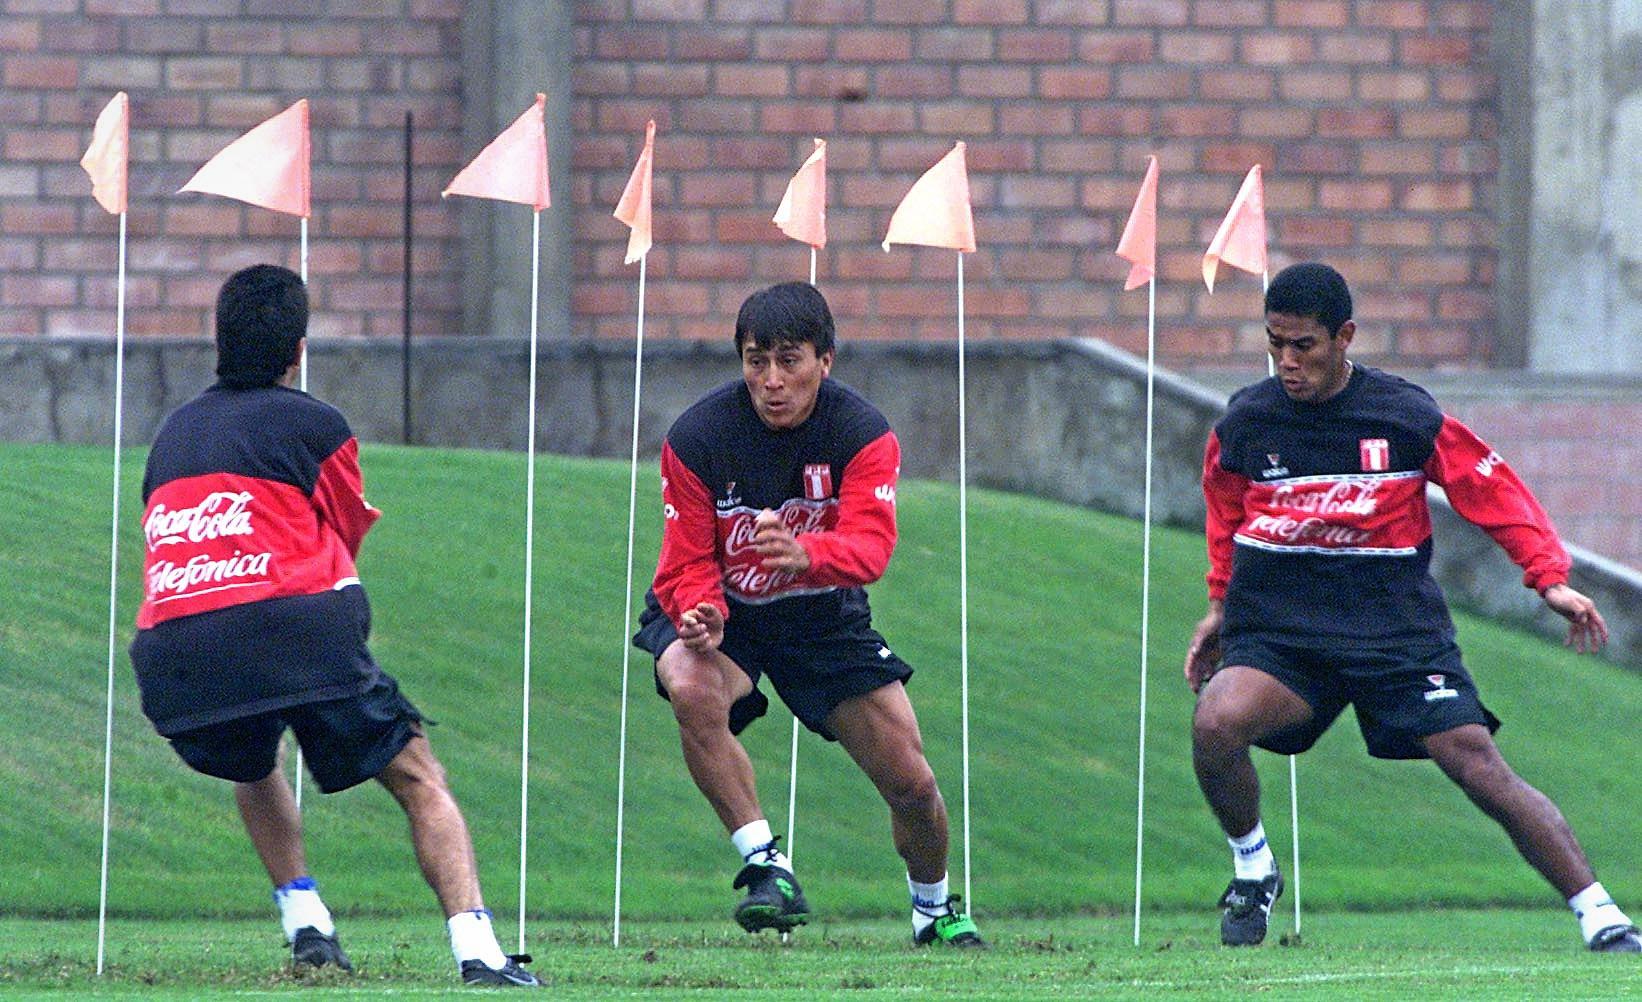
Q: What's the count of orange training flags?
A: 8